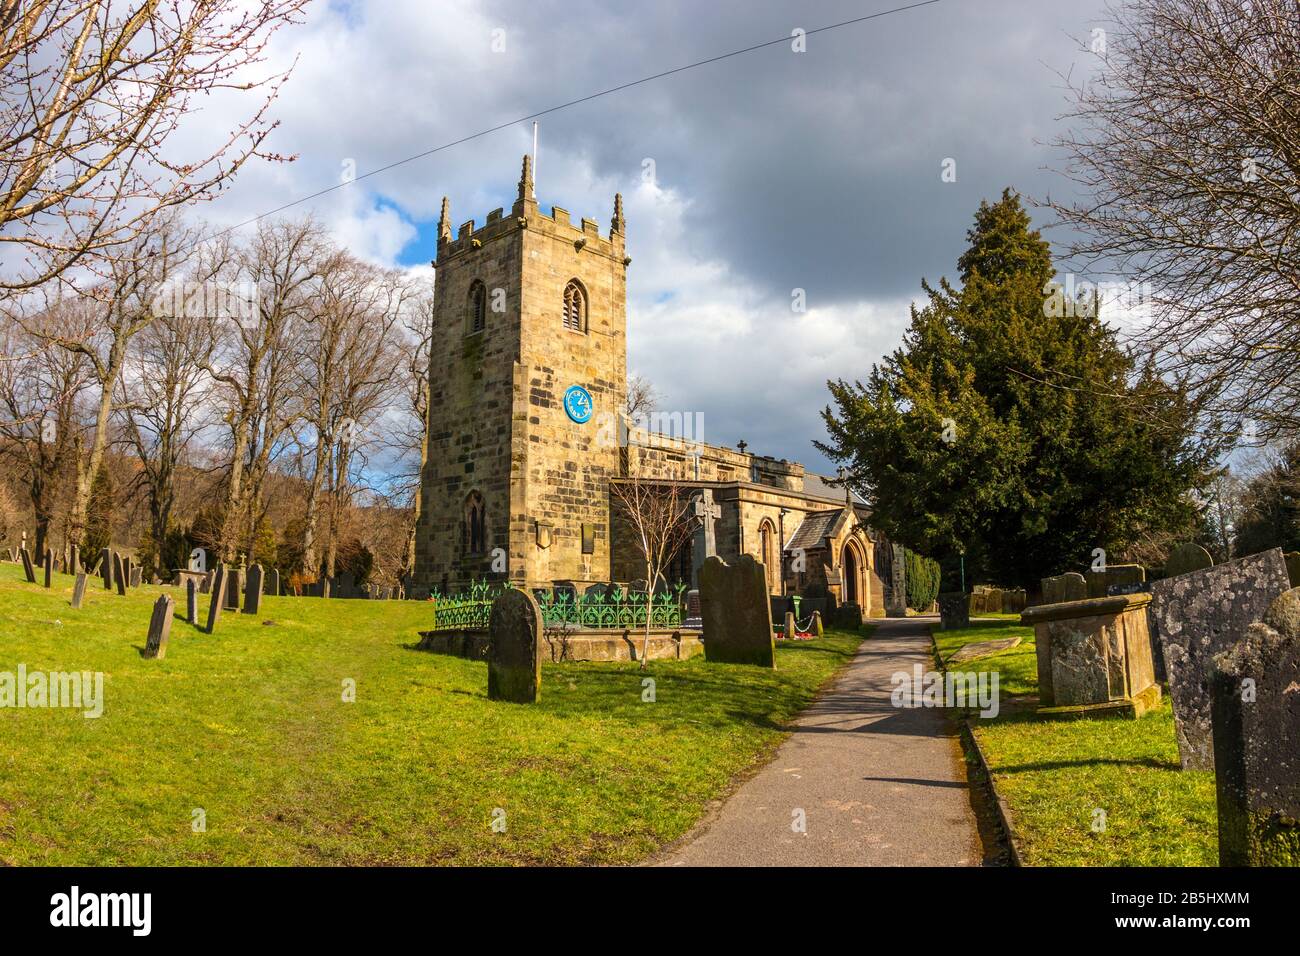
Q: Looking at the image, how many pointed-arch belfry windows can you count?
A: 2